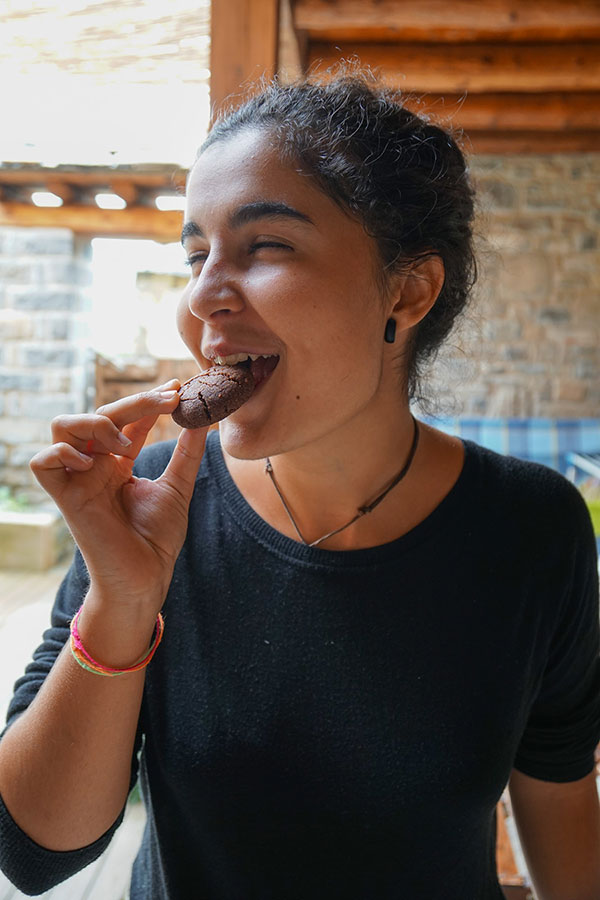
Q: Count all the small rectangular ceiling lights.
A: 3